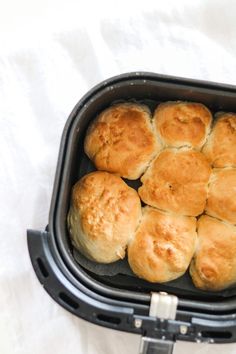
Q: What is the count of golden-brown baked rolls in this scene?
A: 8